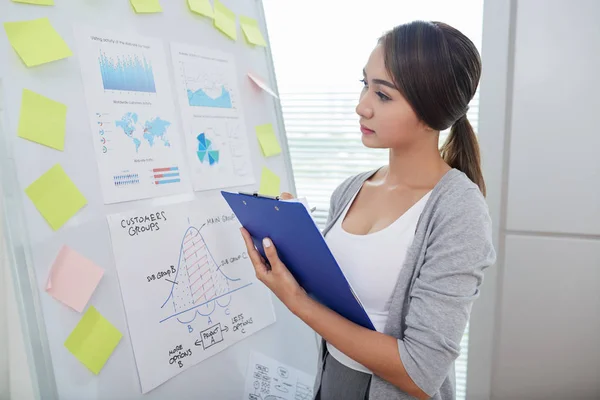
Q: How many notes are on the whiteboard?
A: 13